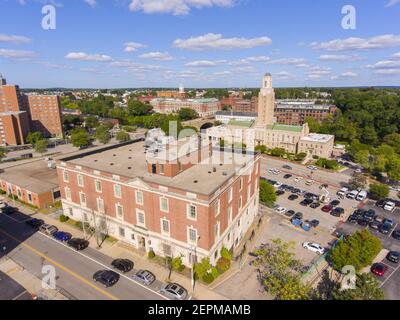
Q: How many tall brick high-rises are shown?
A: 2